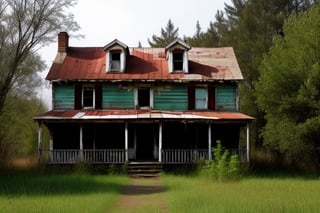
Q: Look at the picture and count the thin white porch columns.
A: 6